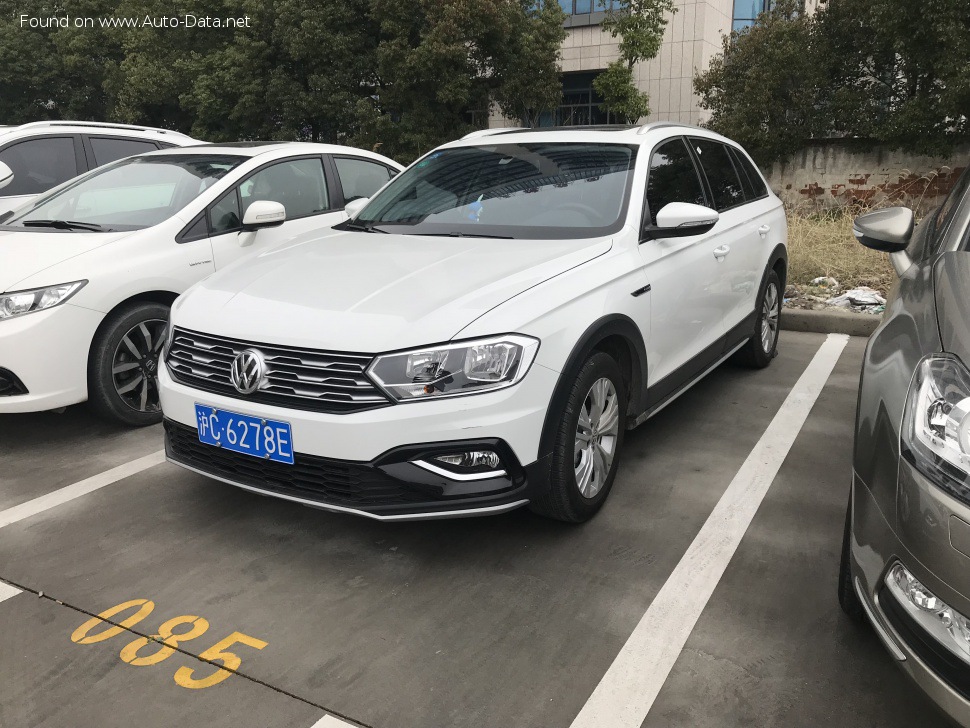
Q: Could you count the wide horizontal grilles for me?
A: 2